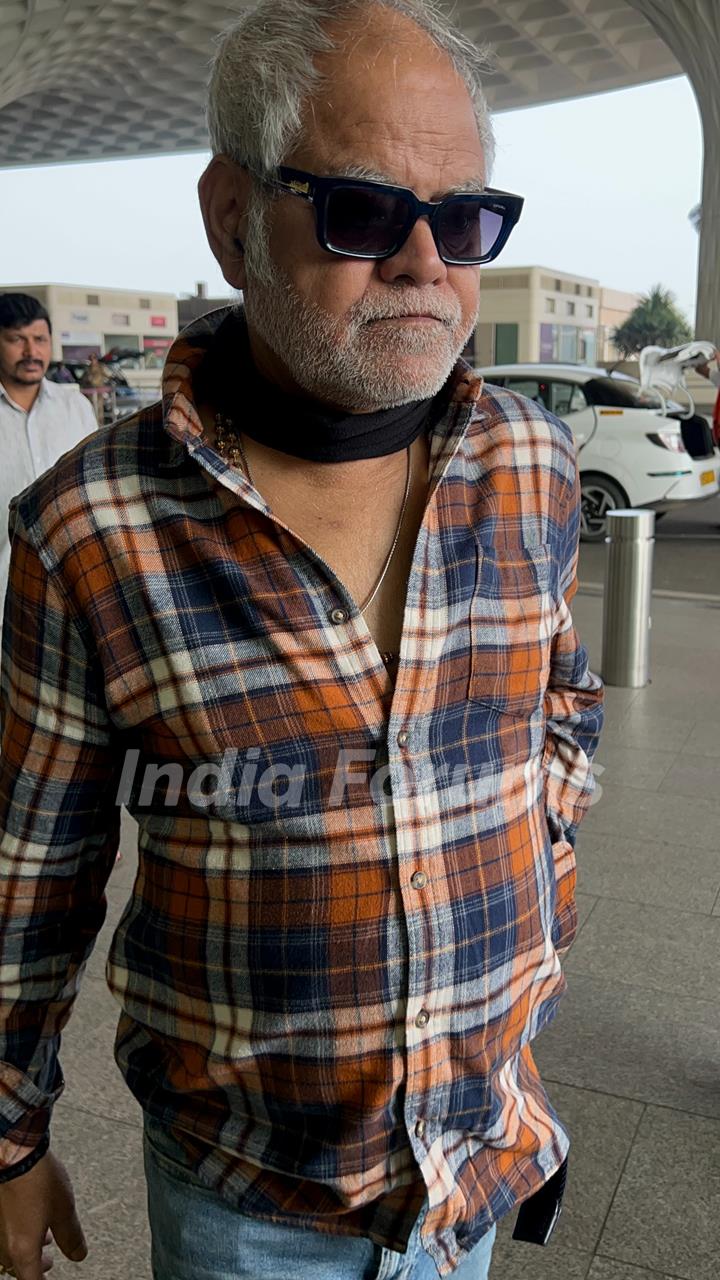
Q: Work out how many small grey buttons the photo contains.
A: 5